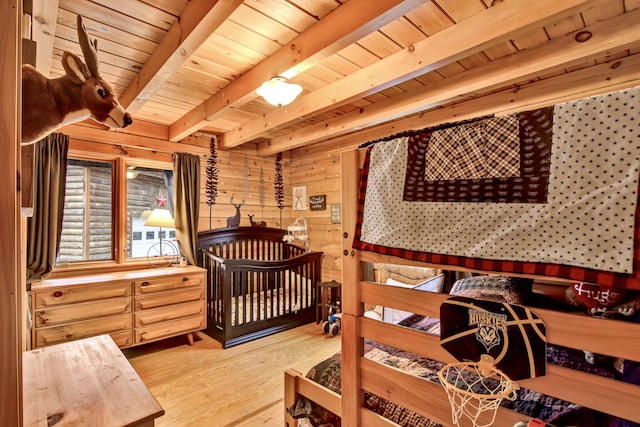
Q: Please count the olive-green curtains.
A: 2